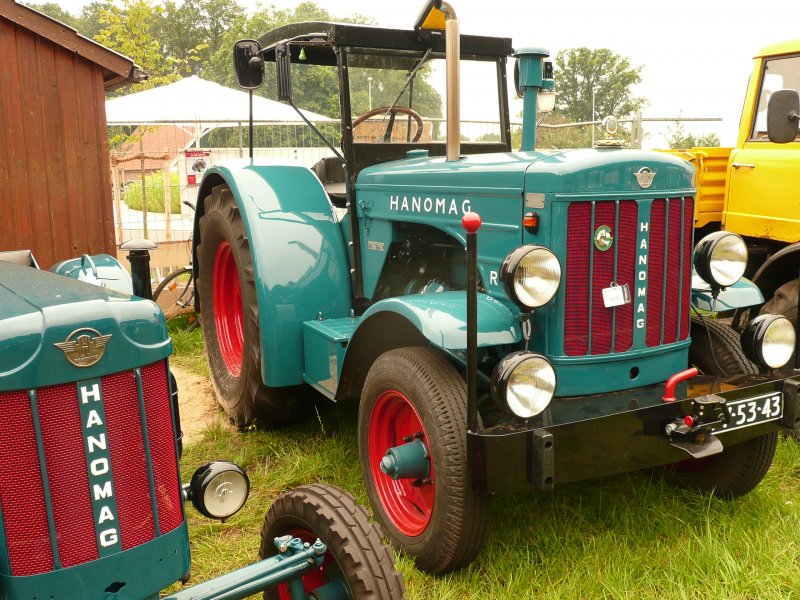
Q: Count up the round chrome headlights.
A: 5